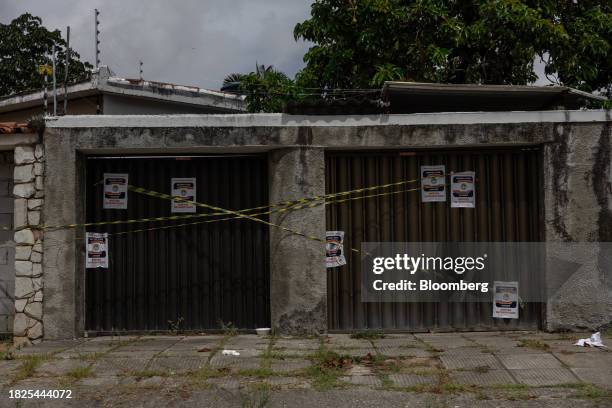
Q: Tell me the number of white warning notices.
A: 7